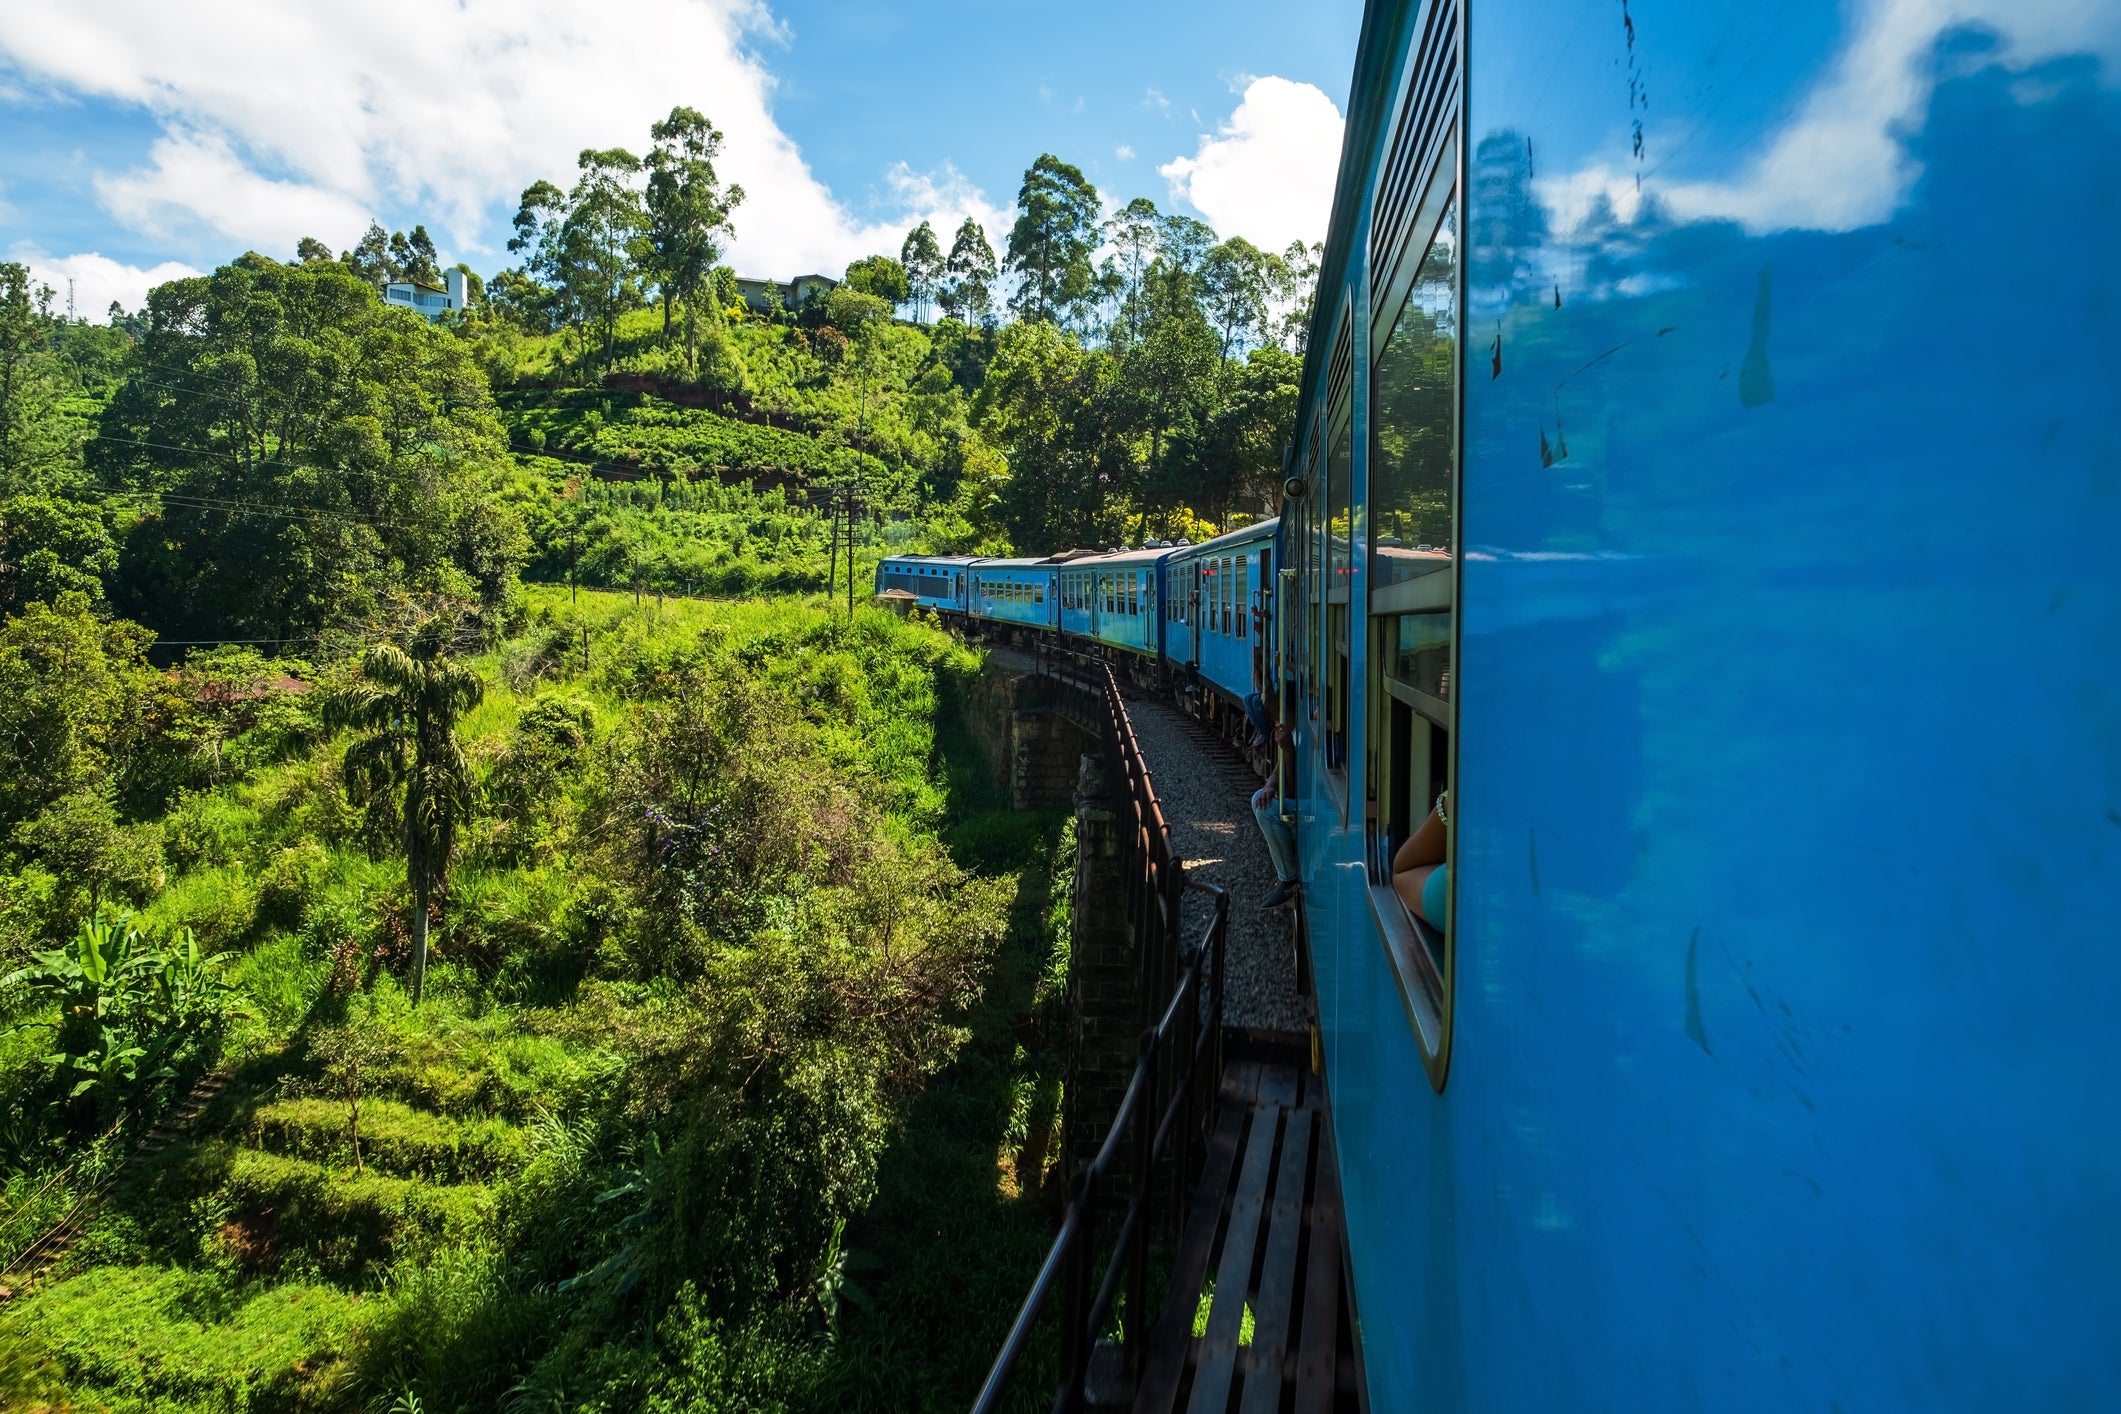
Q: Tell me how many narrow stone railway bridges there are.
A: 1